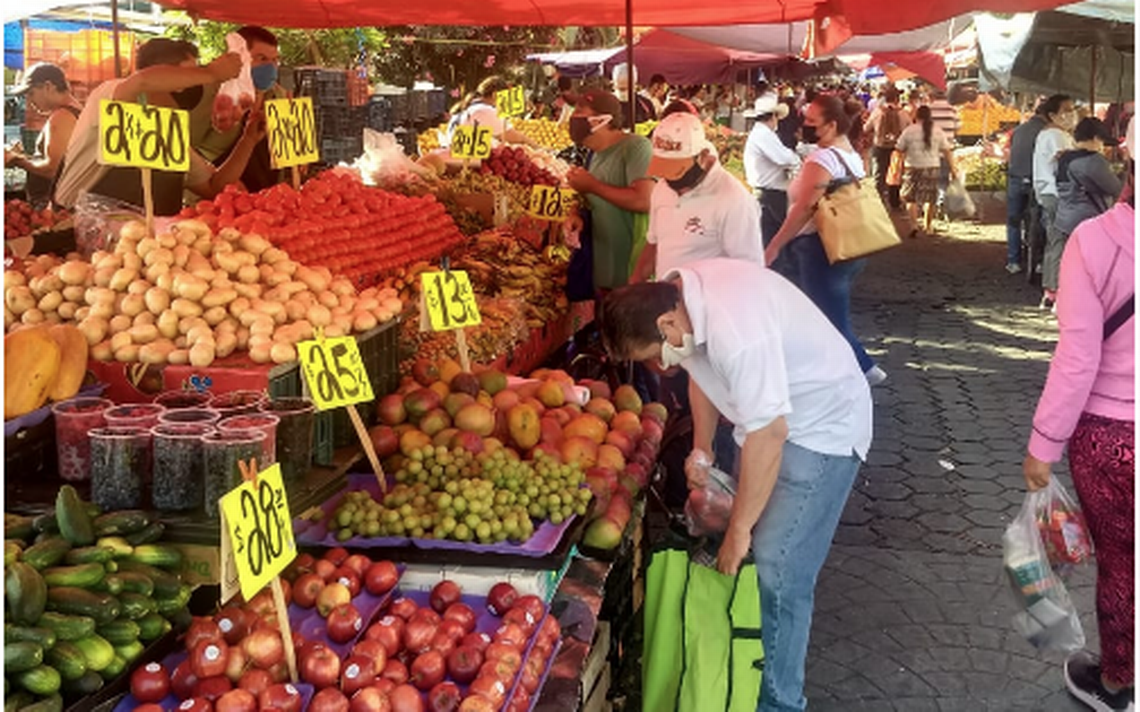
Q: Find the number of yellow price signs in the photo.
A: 8